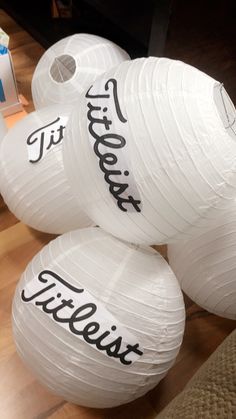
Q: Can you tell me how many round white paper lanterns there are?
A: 5